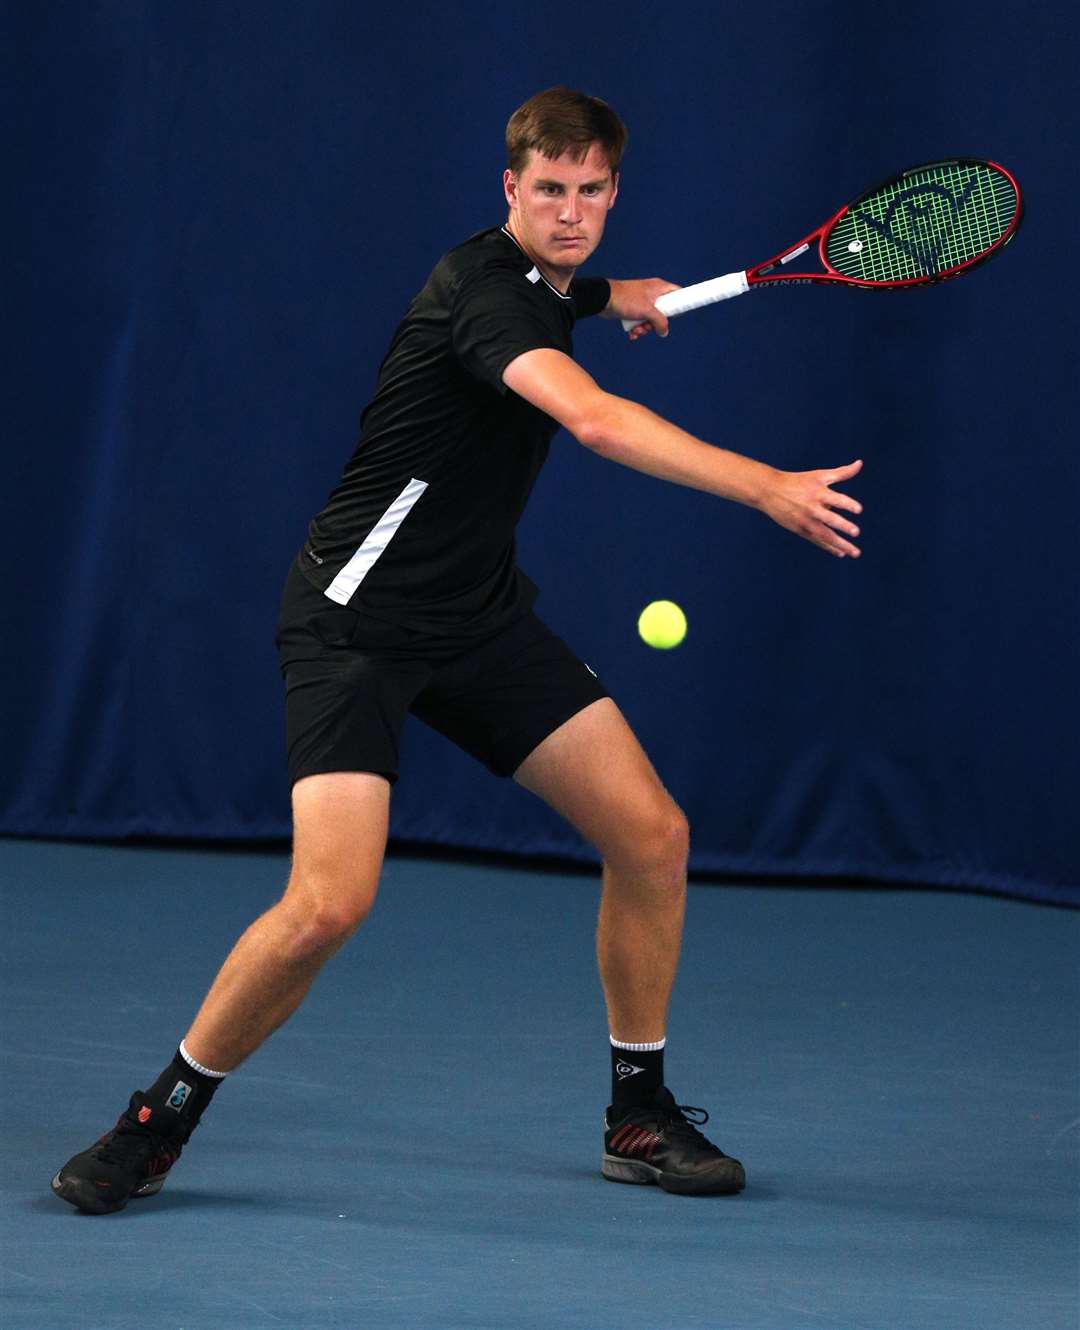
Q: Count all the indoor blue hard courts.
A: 1